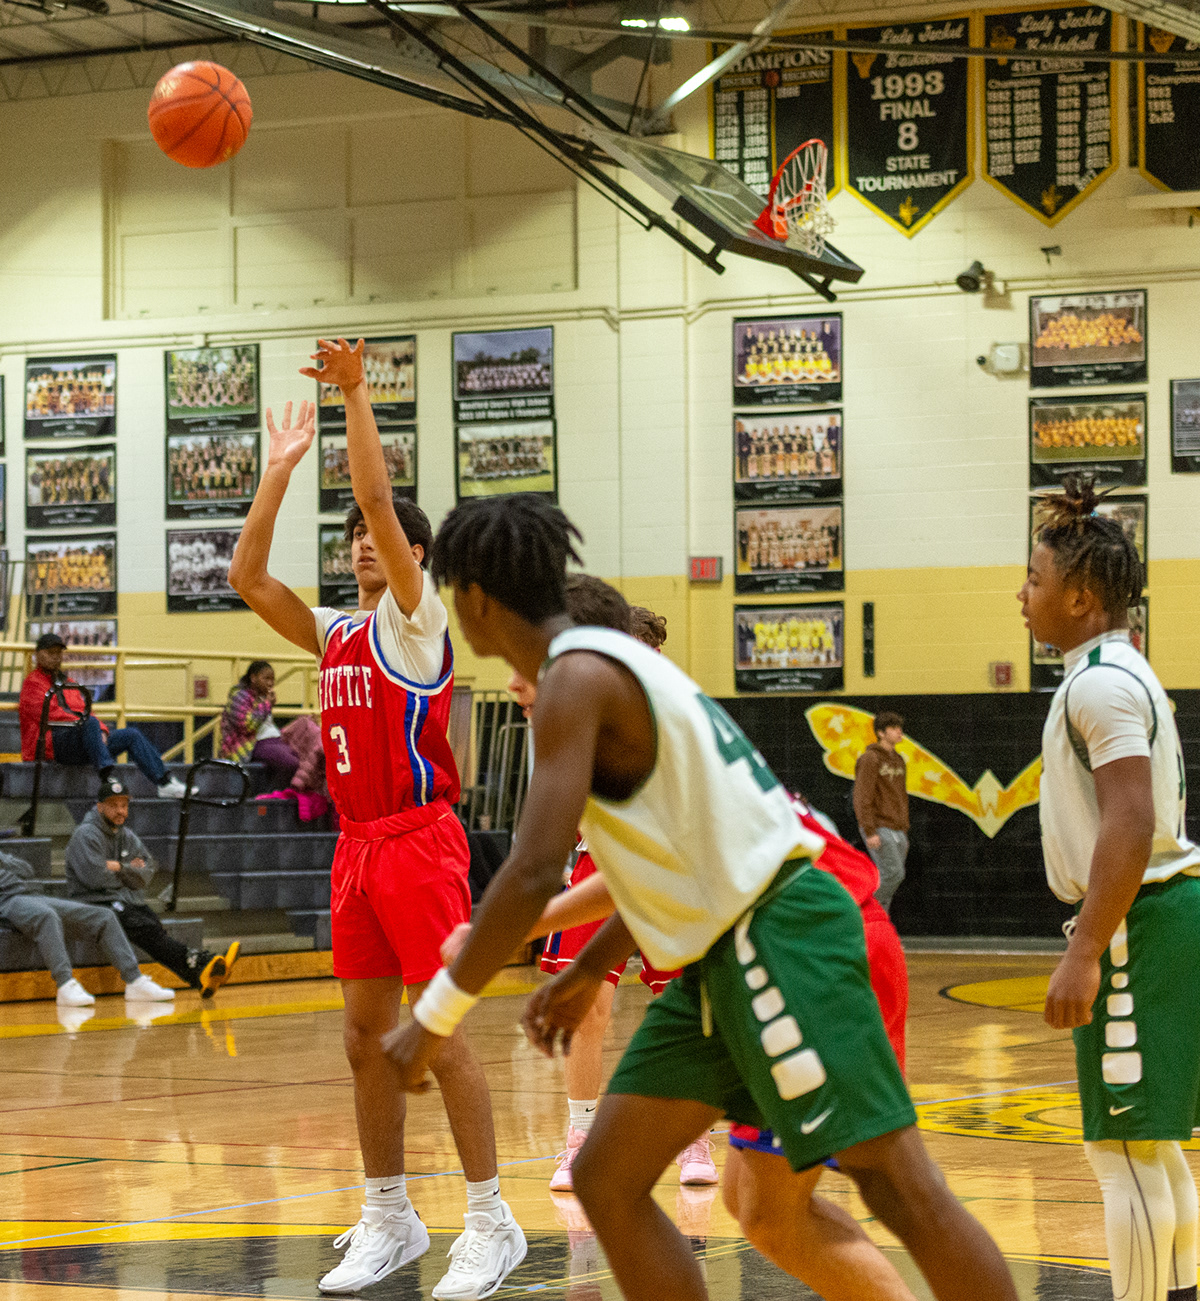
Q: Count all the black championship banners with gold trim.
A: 4